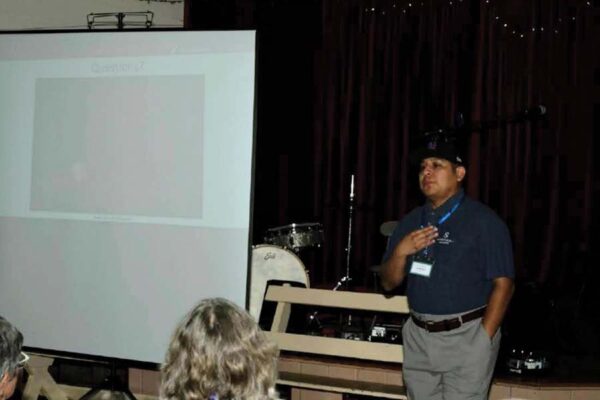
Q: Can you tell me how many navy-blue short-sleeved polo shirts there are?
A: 1